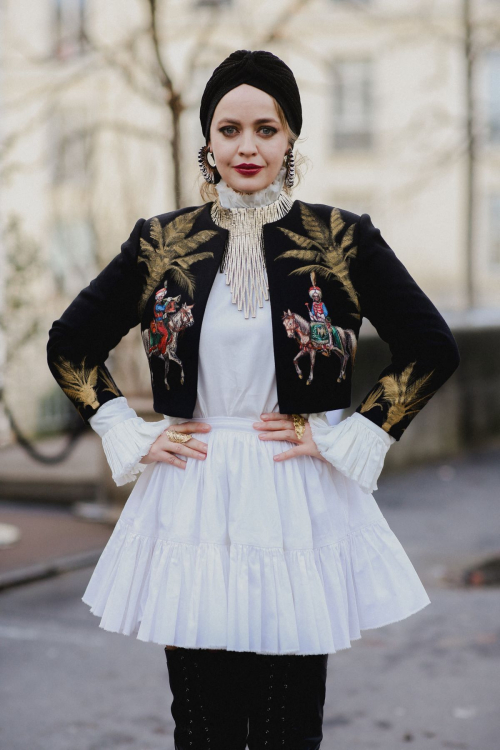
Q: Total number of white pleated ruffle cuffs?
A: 2